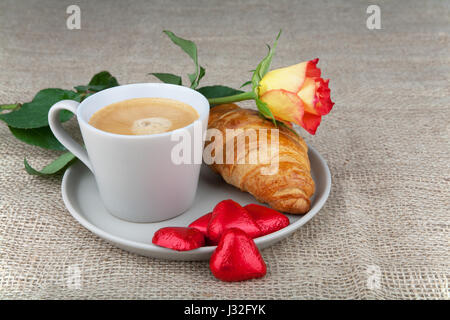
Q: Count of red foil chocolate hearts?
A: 5